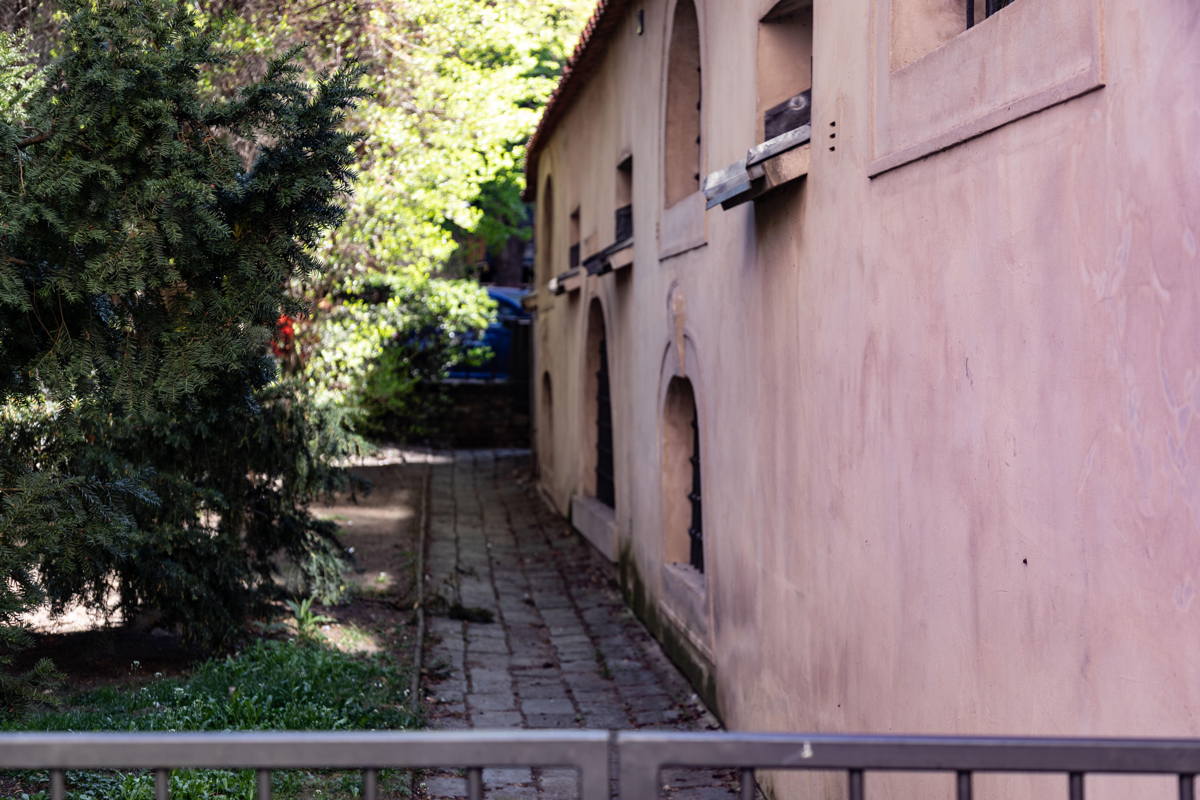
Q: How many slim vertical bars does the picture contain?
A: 10